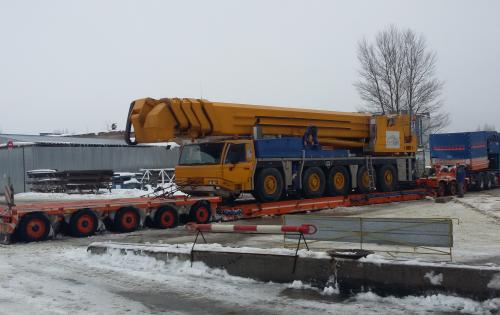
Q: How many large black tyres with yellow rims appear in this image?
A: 5